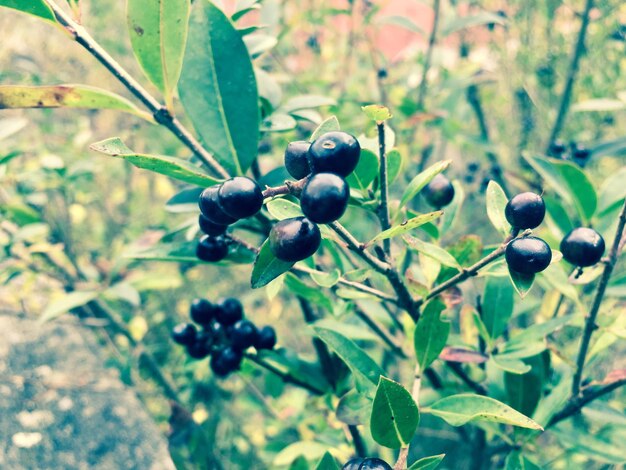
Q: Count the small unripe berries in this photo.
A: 0